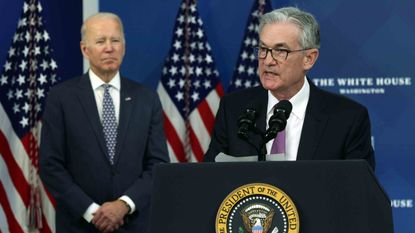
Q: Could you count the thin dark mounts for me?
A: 2